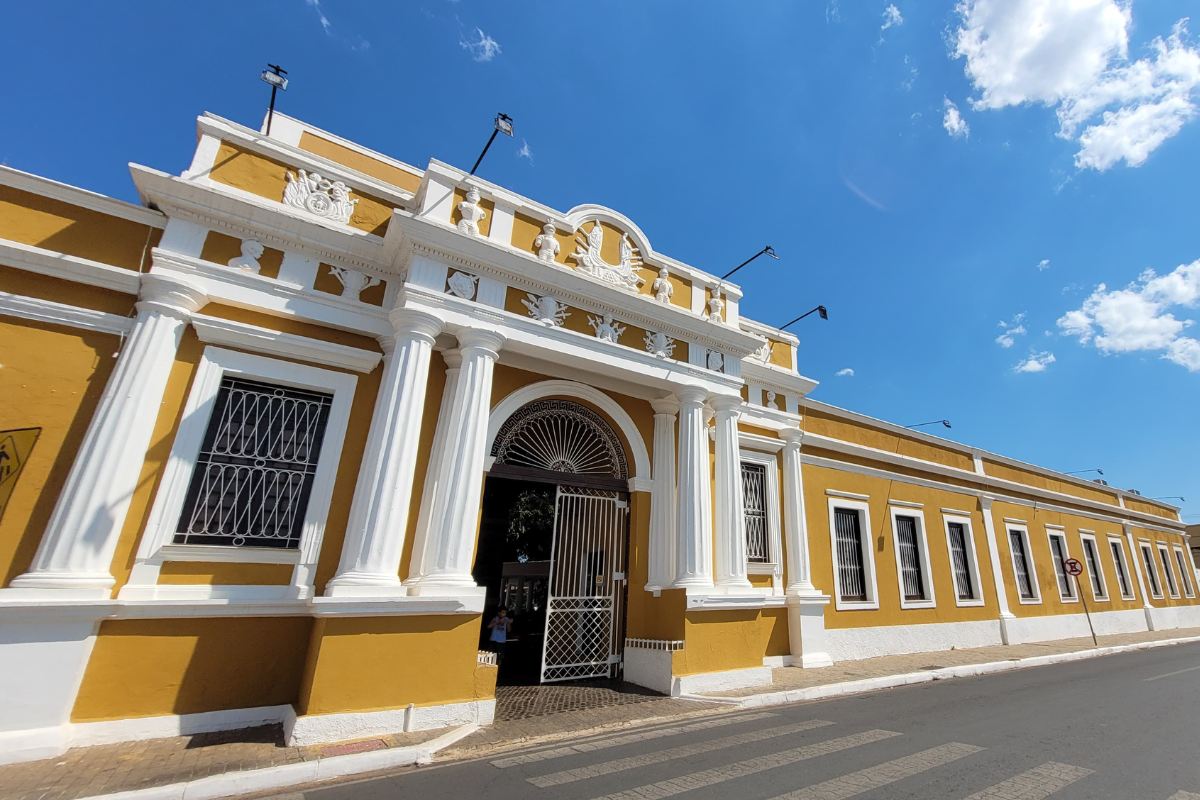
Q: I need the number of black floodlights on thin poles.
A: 7